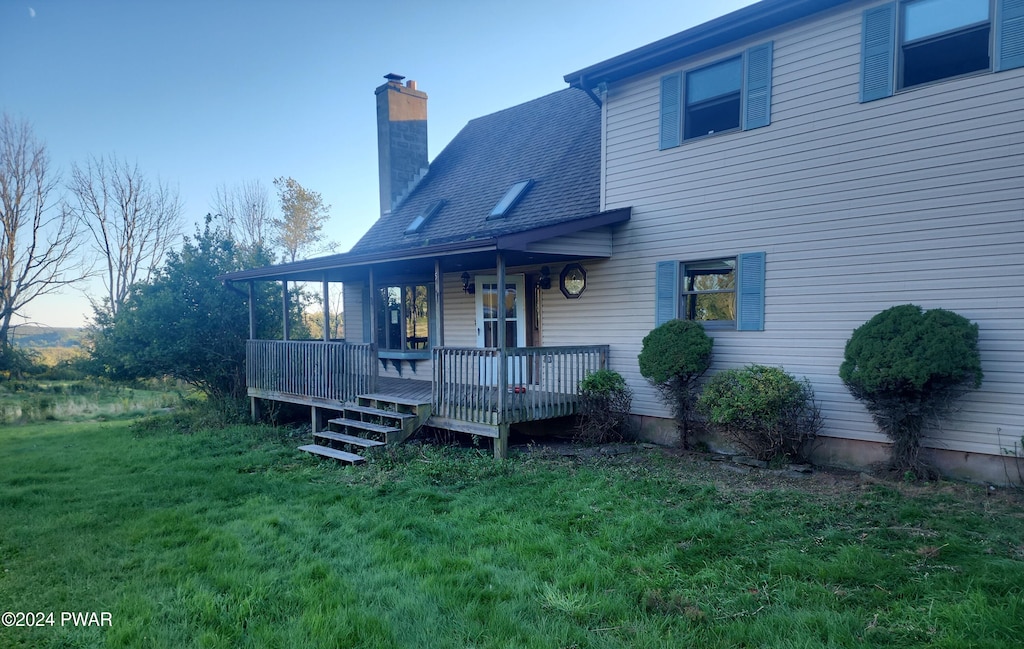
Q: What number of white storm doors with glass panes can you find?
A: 1